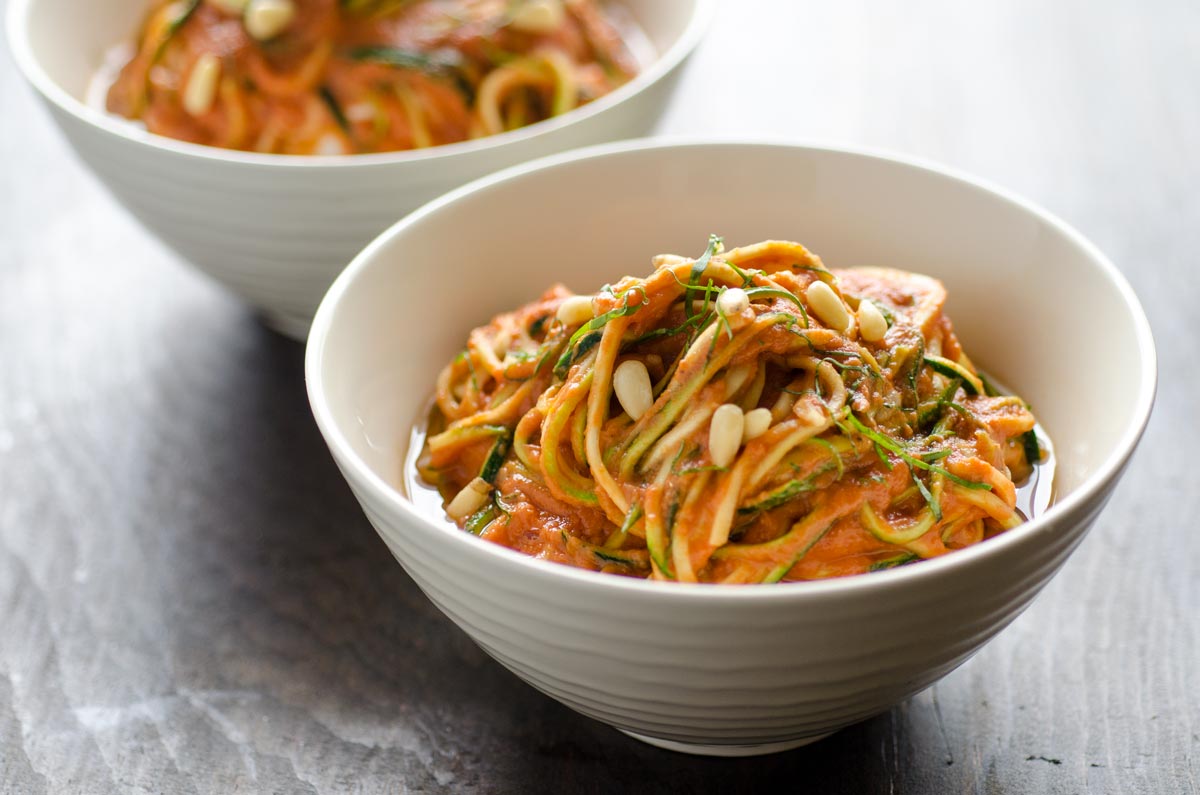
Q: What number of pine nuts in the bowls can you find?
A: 13